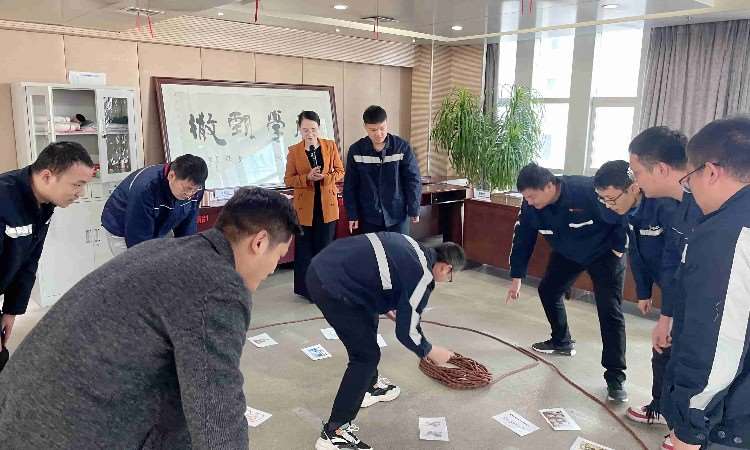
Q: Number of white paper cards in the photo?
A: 9